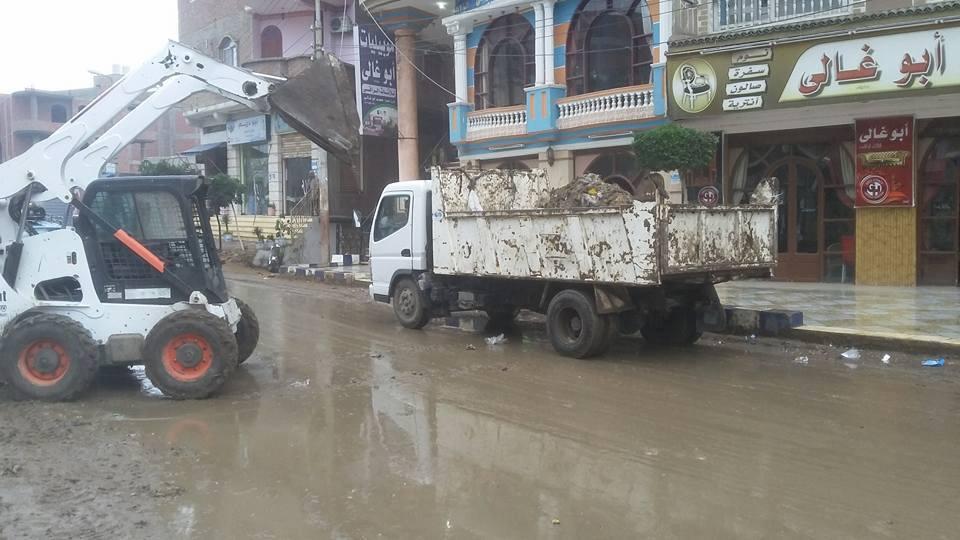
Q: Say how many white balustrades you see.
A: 2